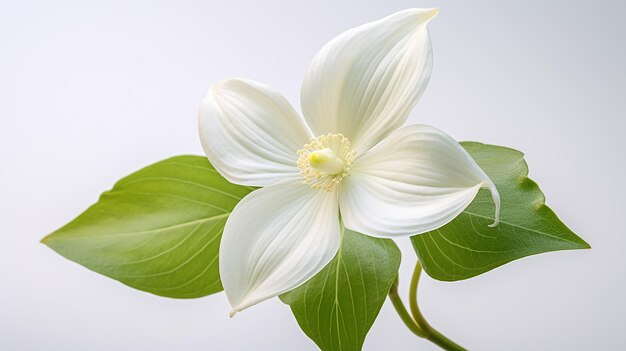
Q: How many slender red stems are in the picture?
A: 0